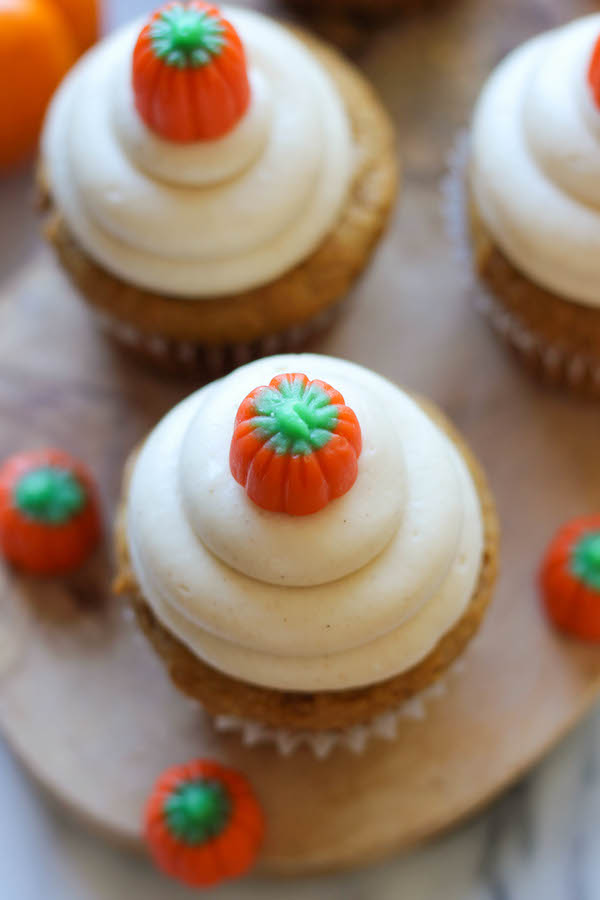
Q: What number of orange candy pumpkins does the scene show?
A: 6